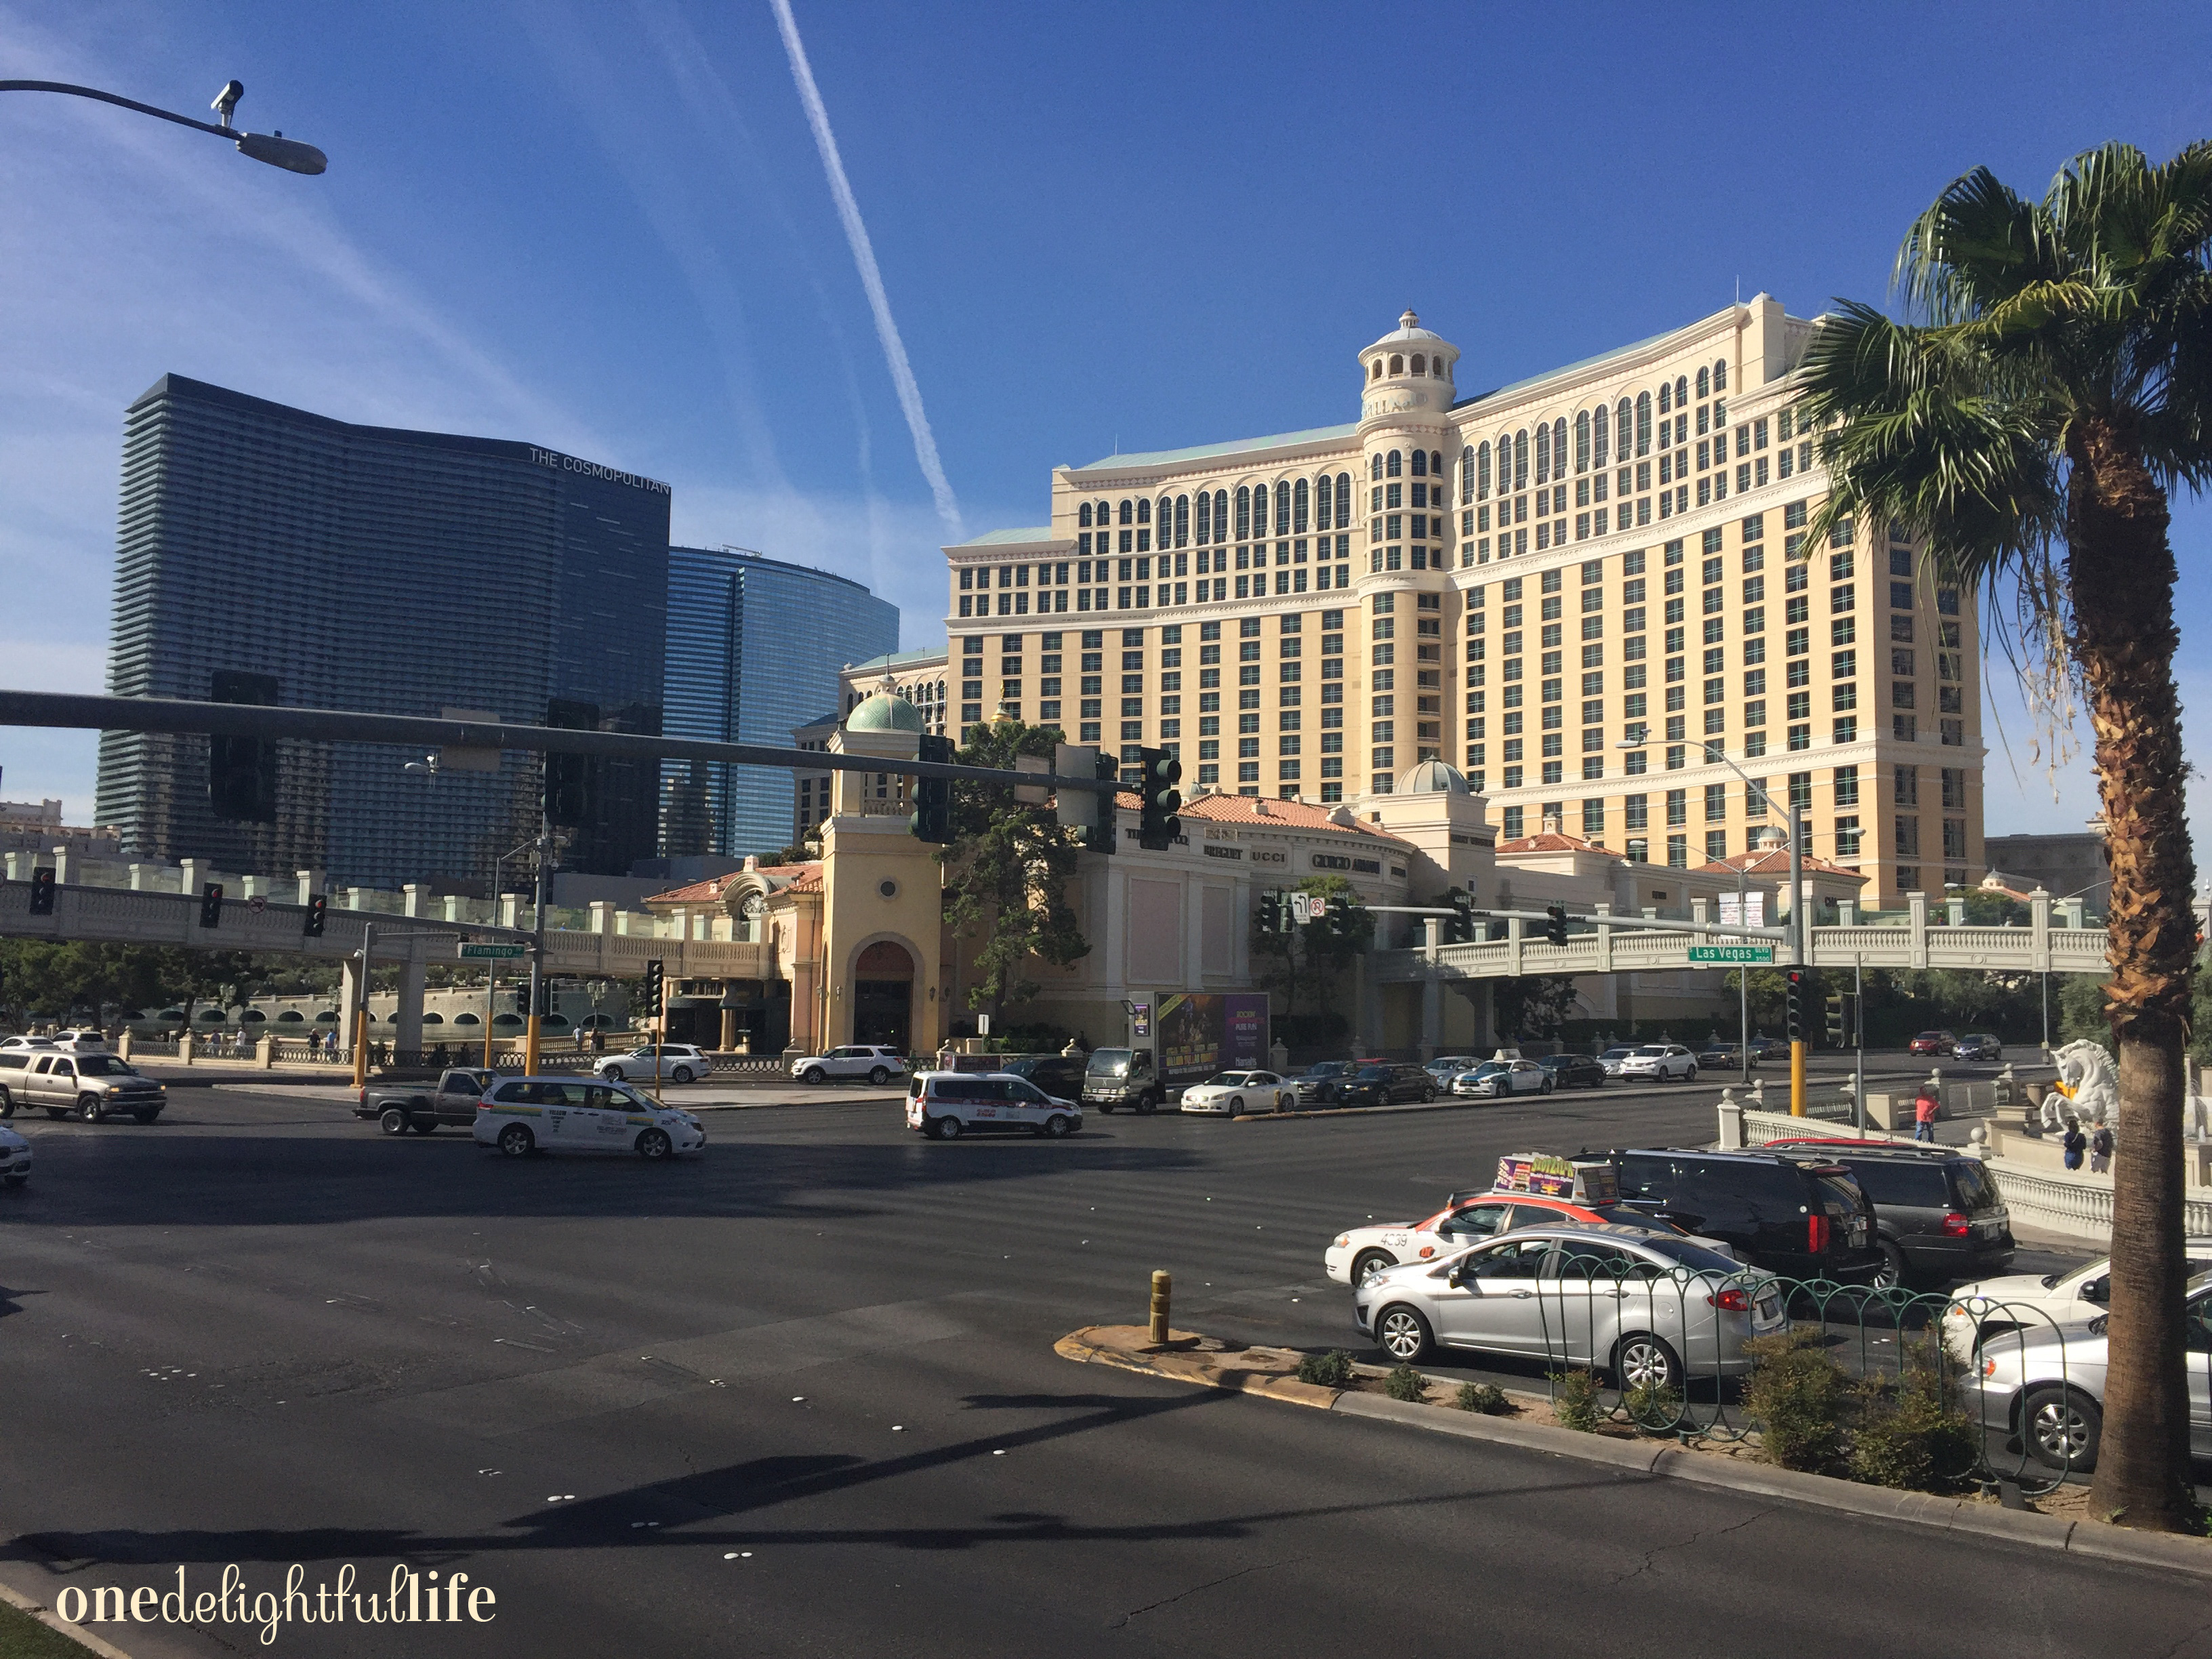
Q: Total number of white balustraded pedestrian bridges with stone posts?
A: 2